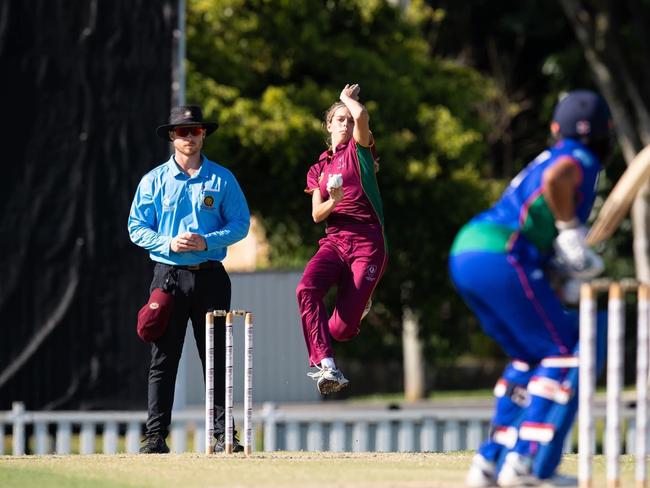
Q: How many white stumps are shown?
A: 6